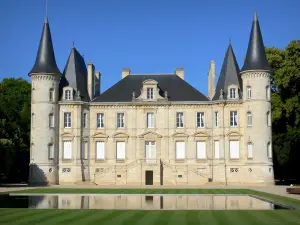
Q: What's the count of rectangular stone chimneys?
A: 5